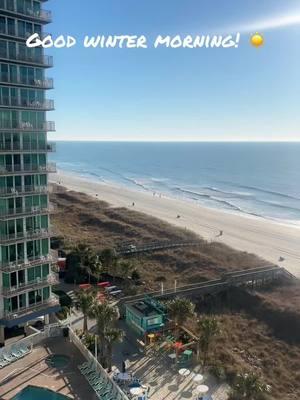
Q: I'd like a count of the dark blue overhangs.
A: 1